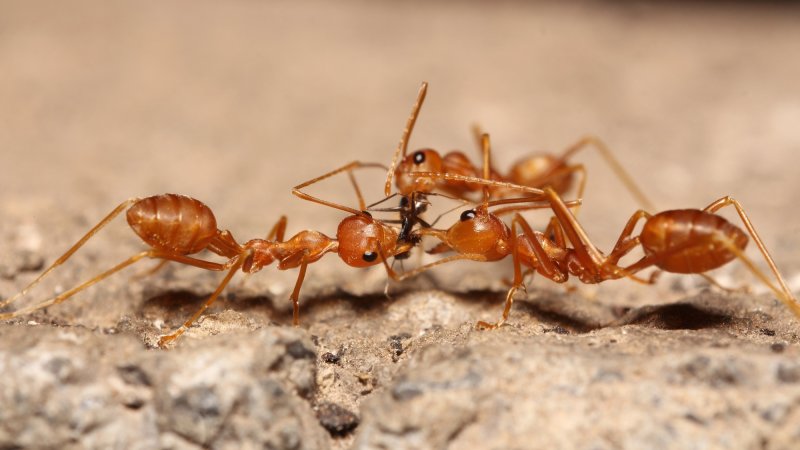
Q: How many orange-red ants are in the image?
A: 3